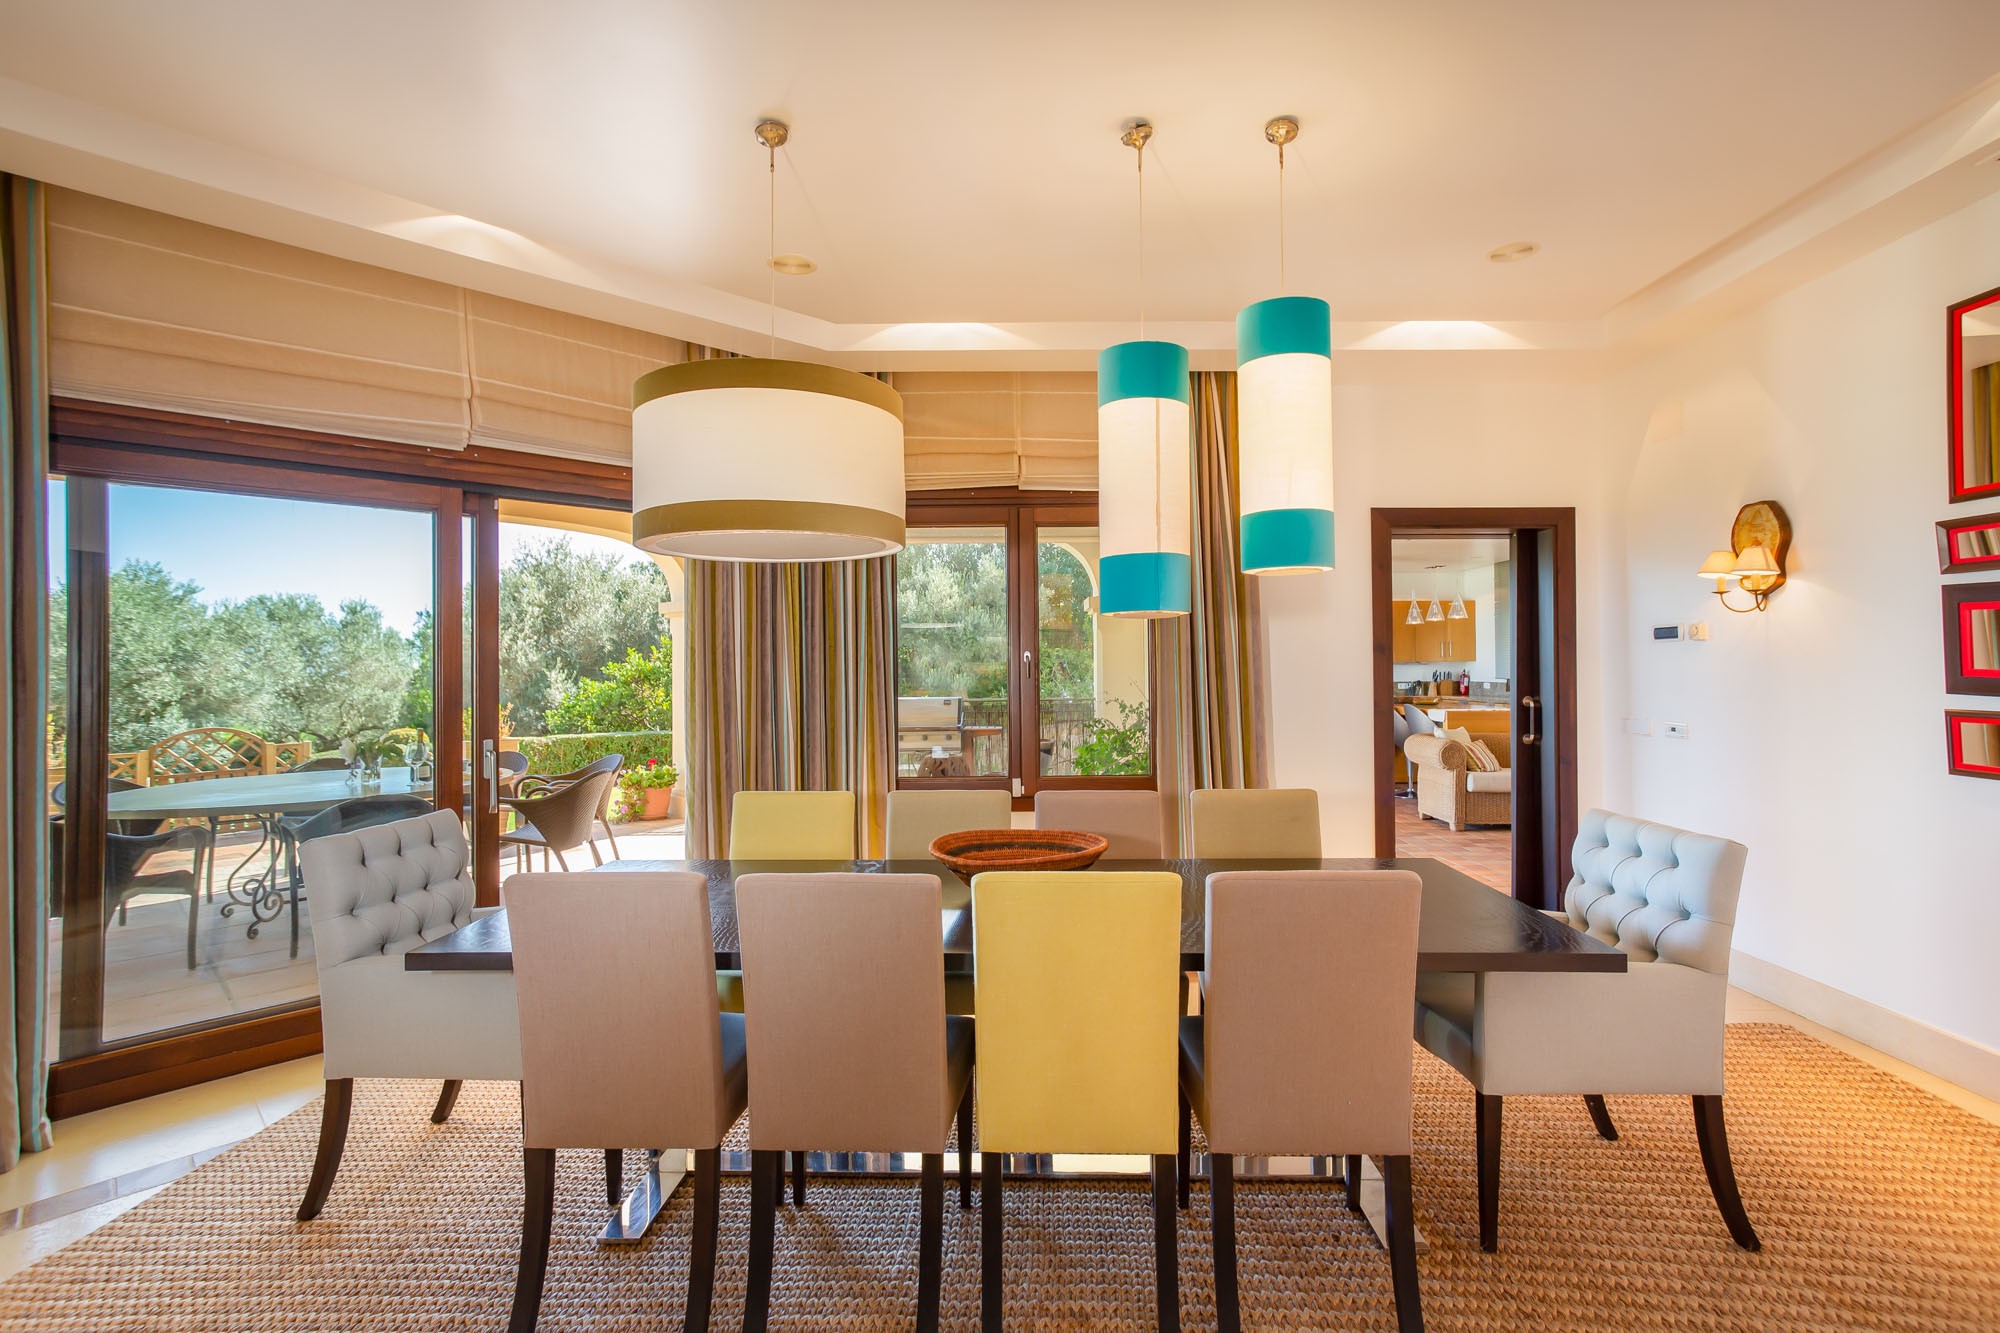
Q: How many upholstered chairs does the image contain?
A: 10